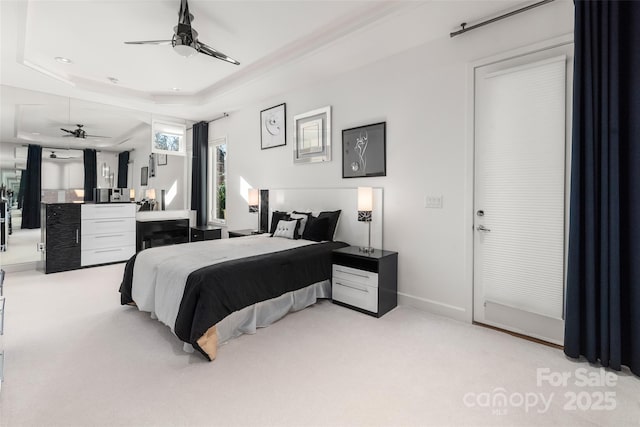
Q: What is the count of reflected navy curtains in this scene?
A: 3